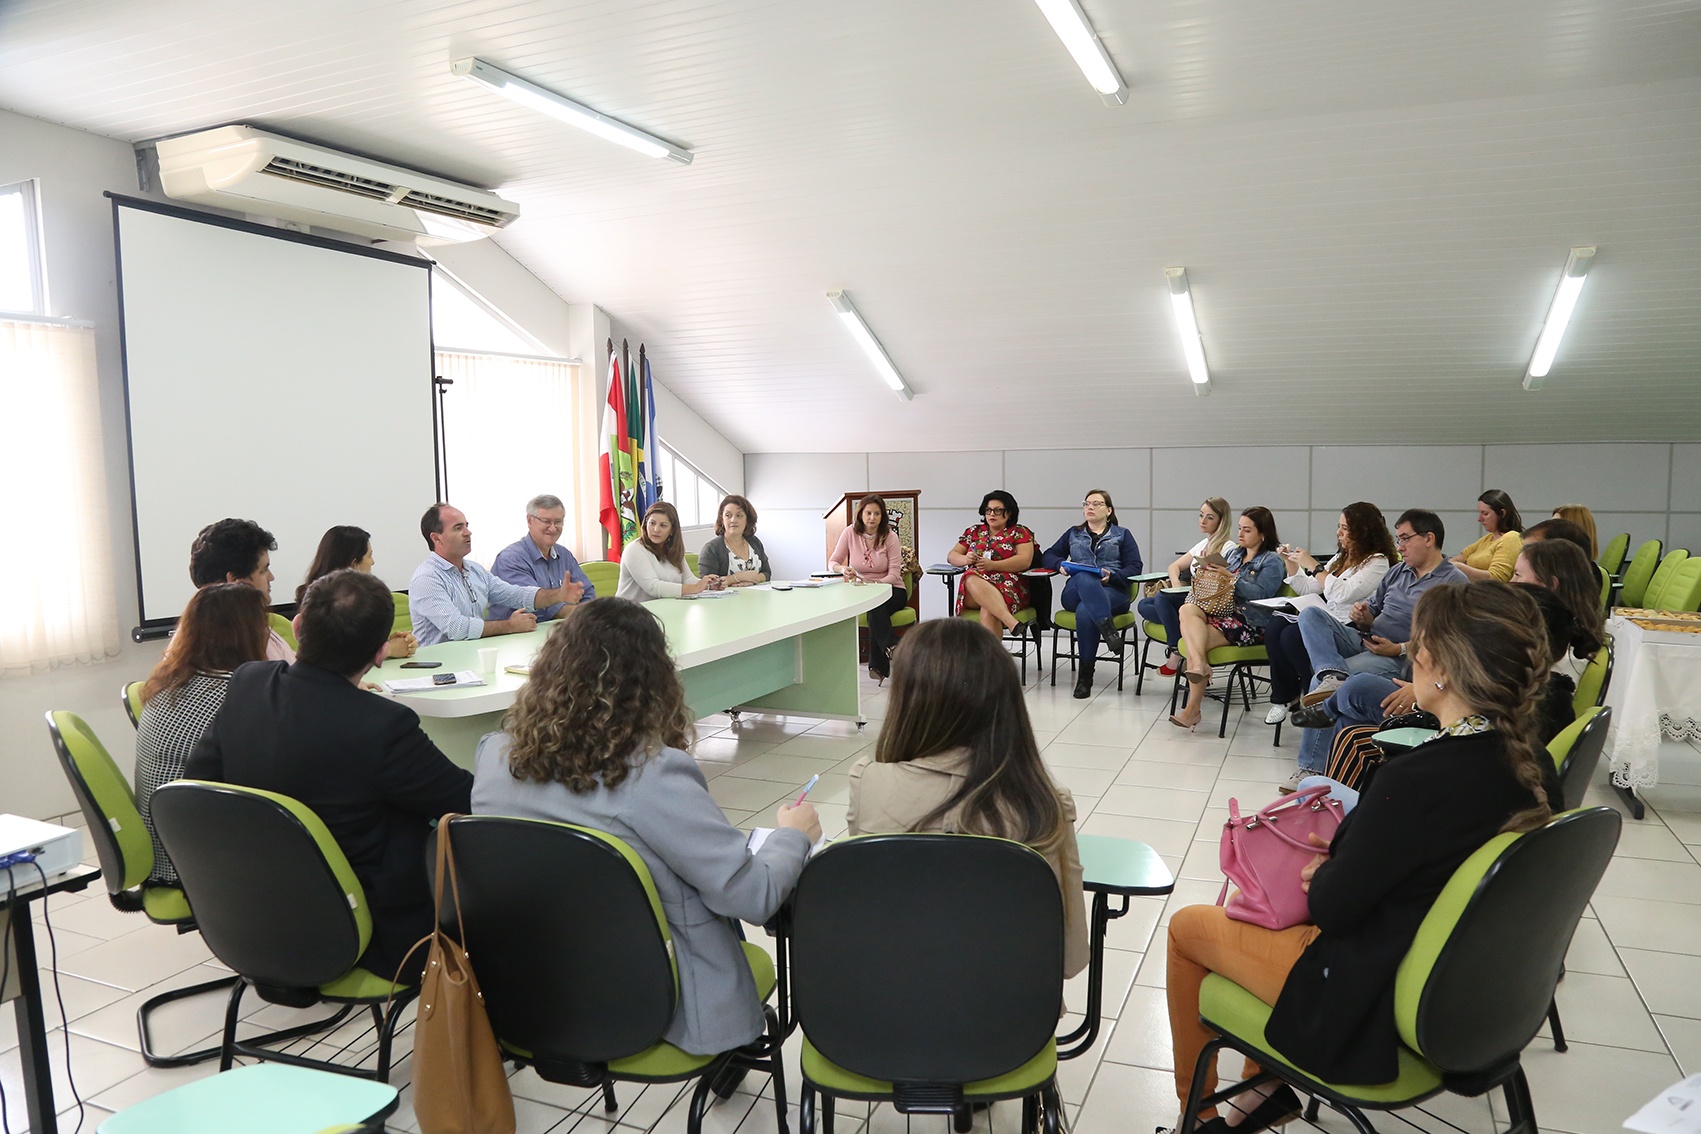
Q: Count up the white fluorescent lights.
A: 5